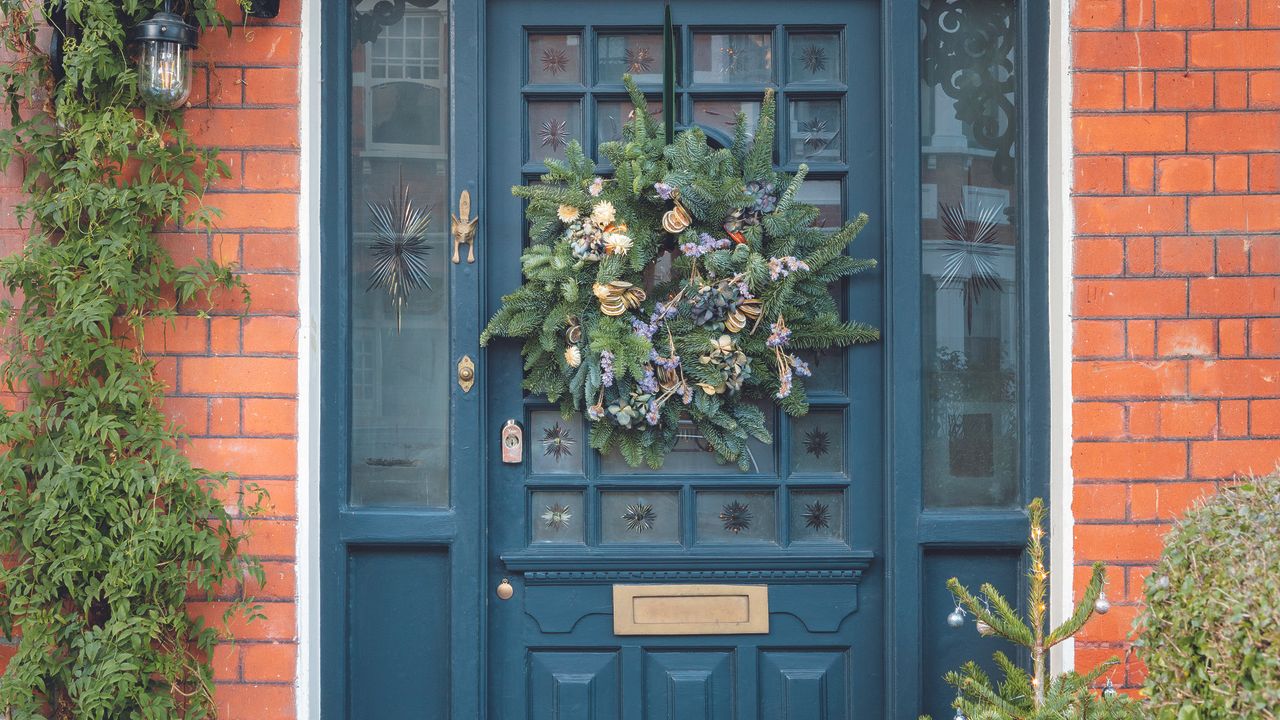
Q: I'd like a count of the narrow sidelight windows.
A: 2